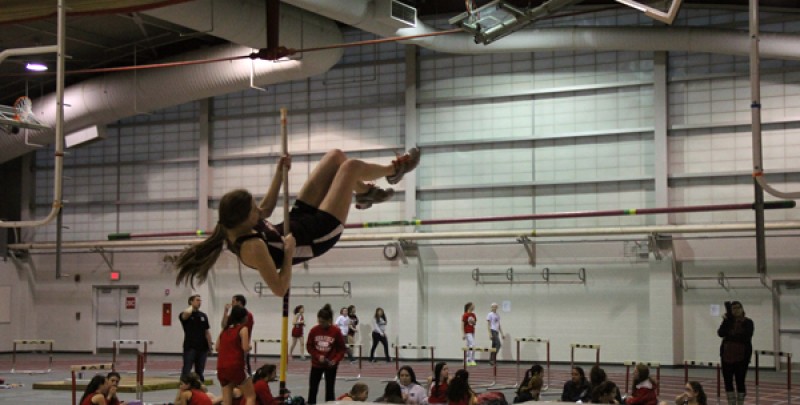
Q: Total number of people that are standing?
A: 11